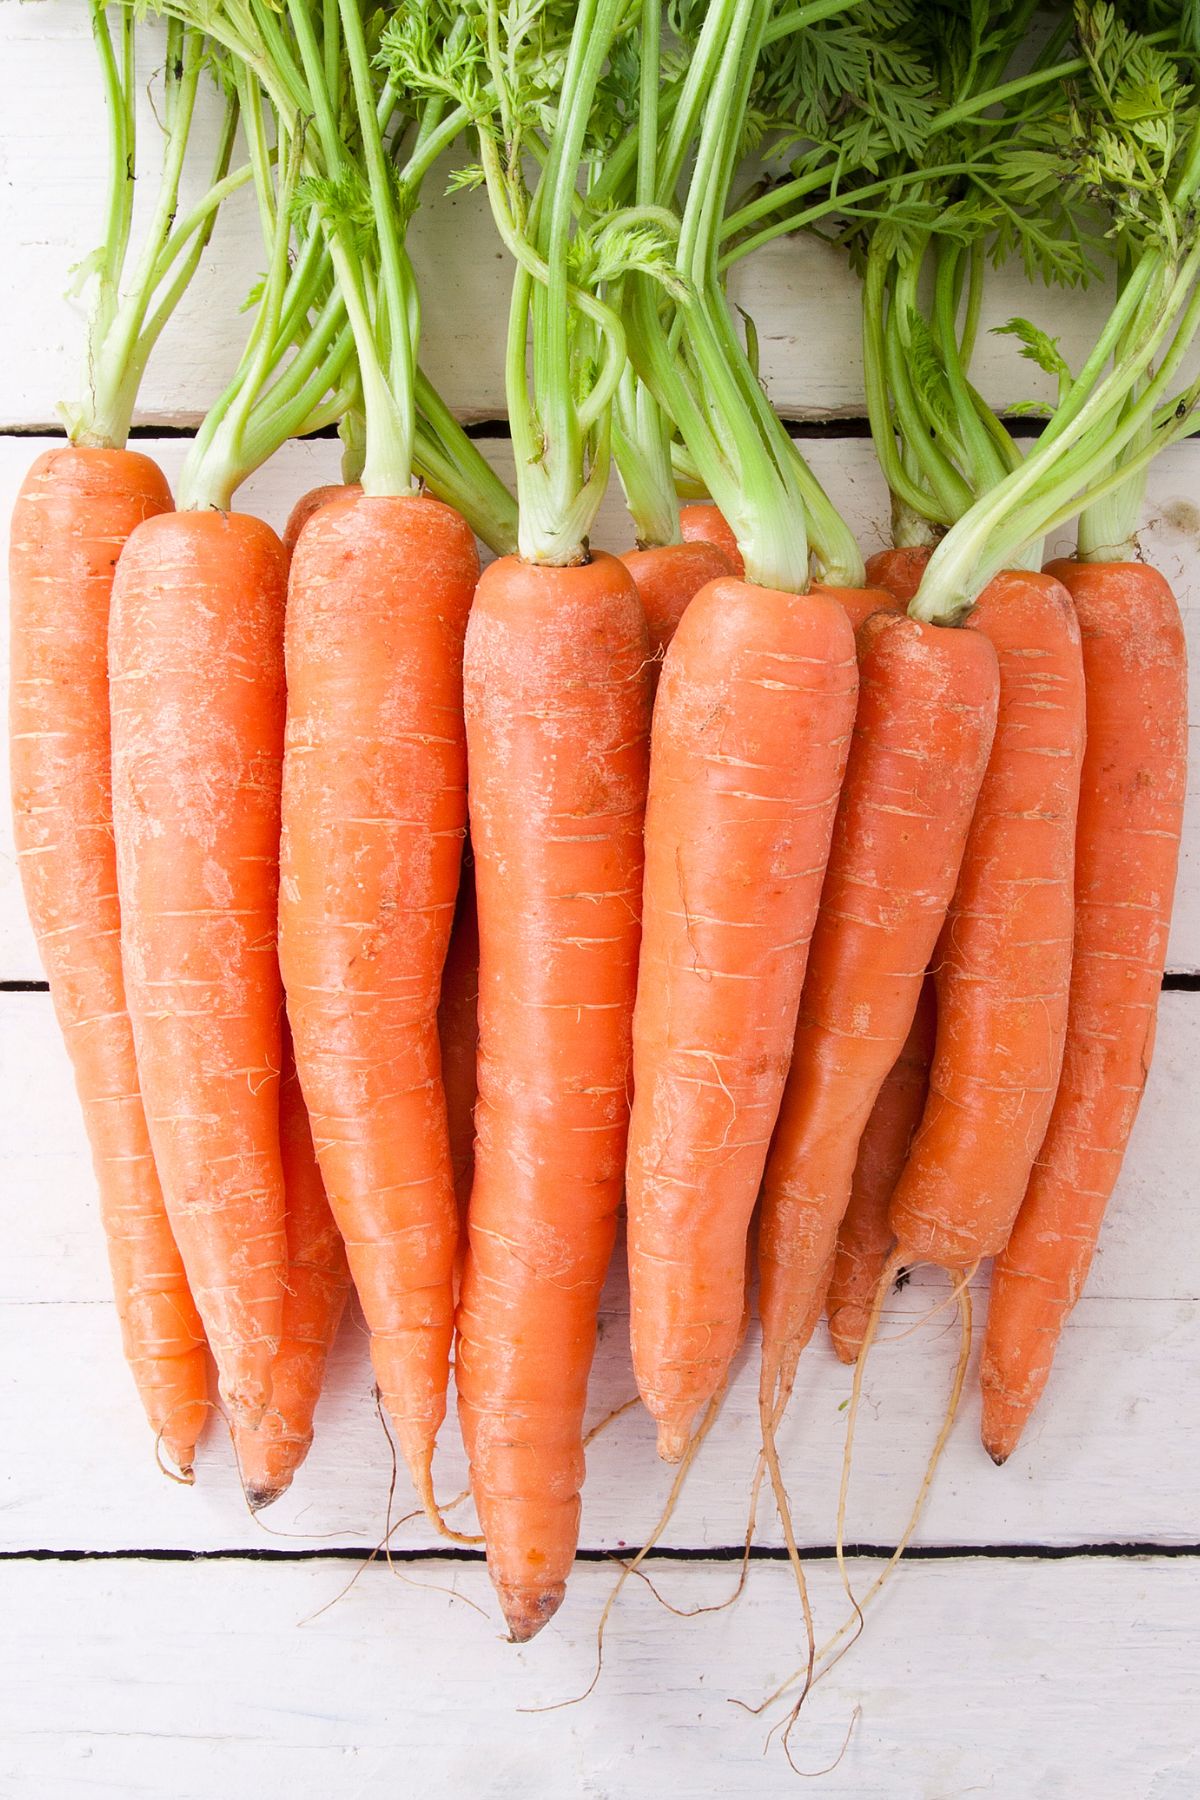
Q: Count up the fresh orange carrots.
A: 13